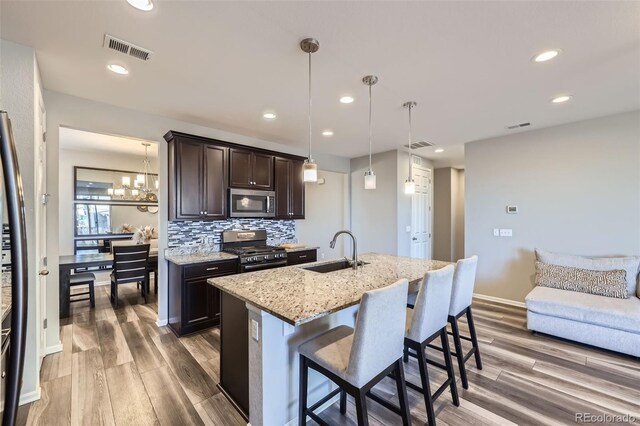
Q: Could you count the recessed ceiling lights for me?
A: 8